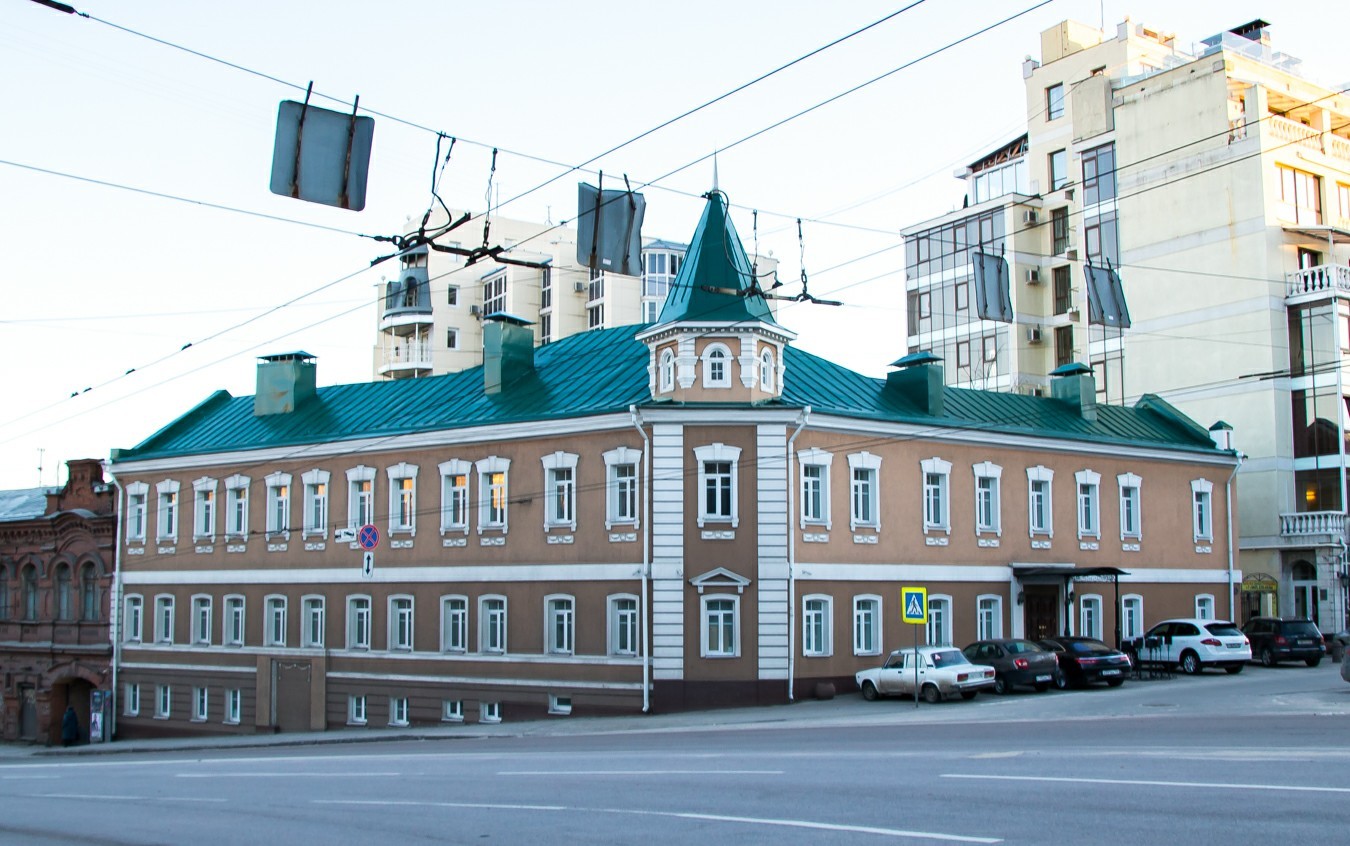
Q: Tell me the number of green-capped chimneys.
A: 4